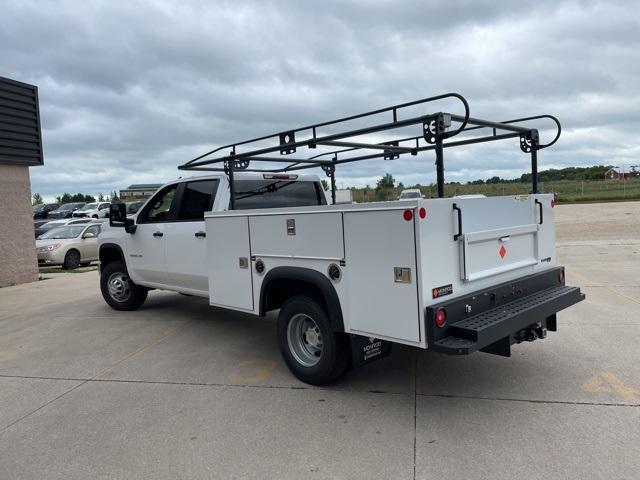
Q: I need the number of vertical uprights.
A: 4